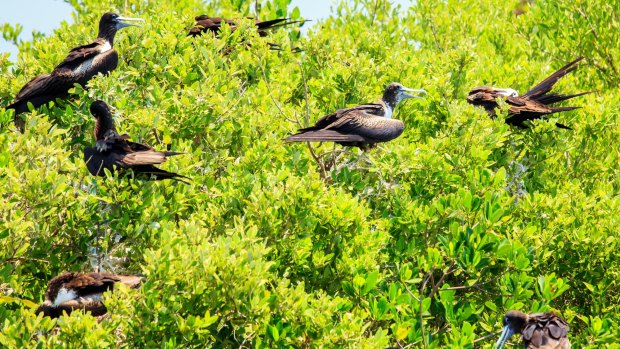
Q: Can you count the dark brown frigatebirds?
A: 7